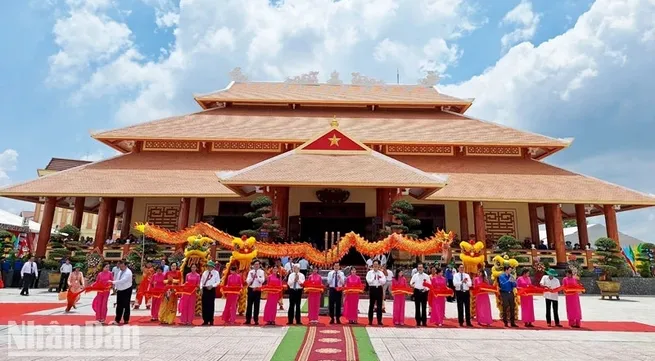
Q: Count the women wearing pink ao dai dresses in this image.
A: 12